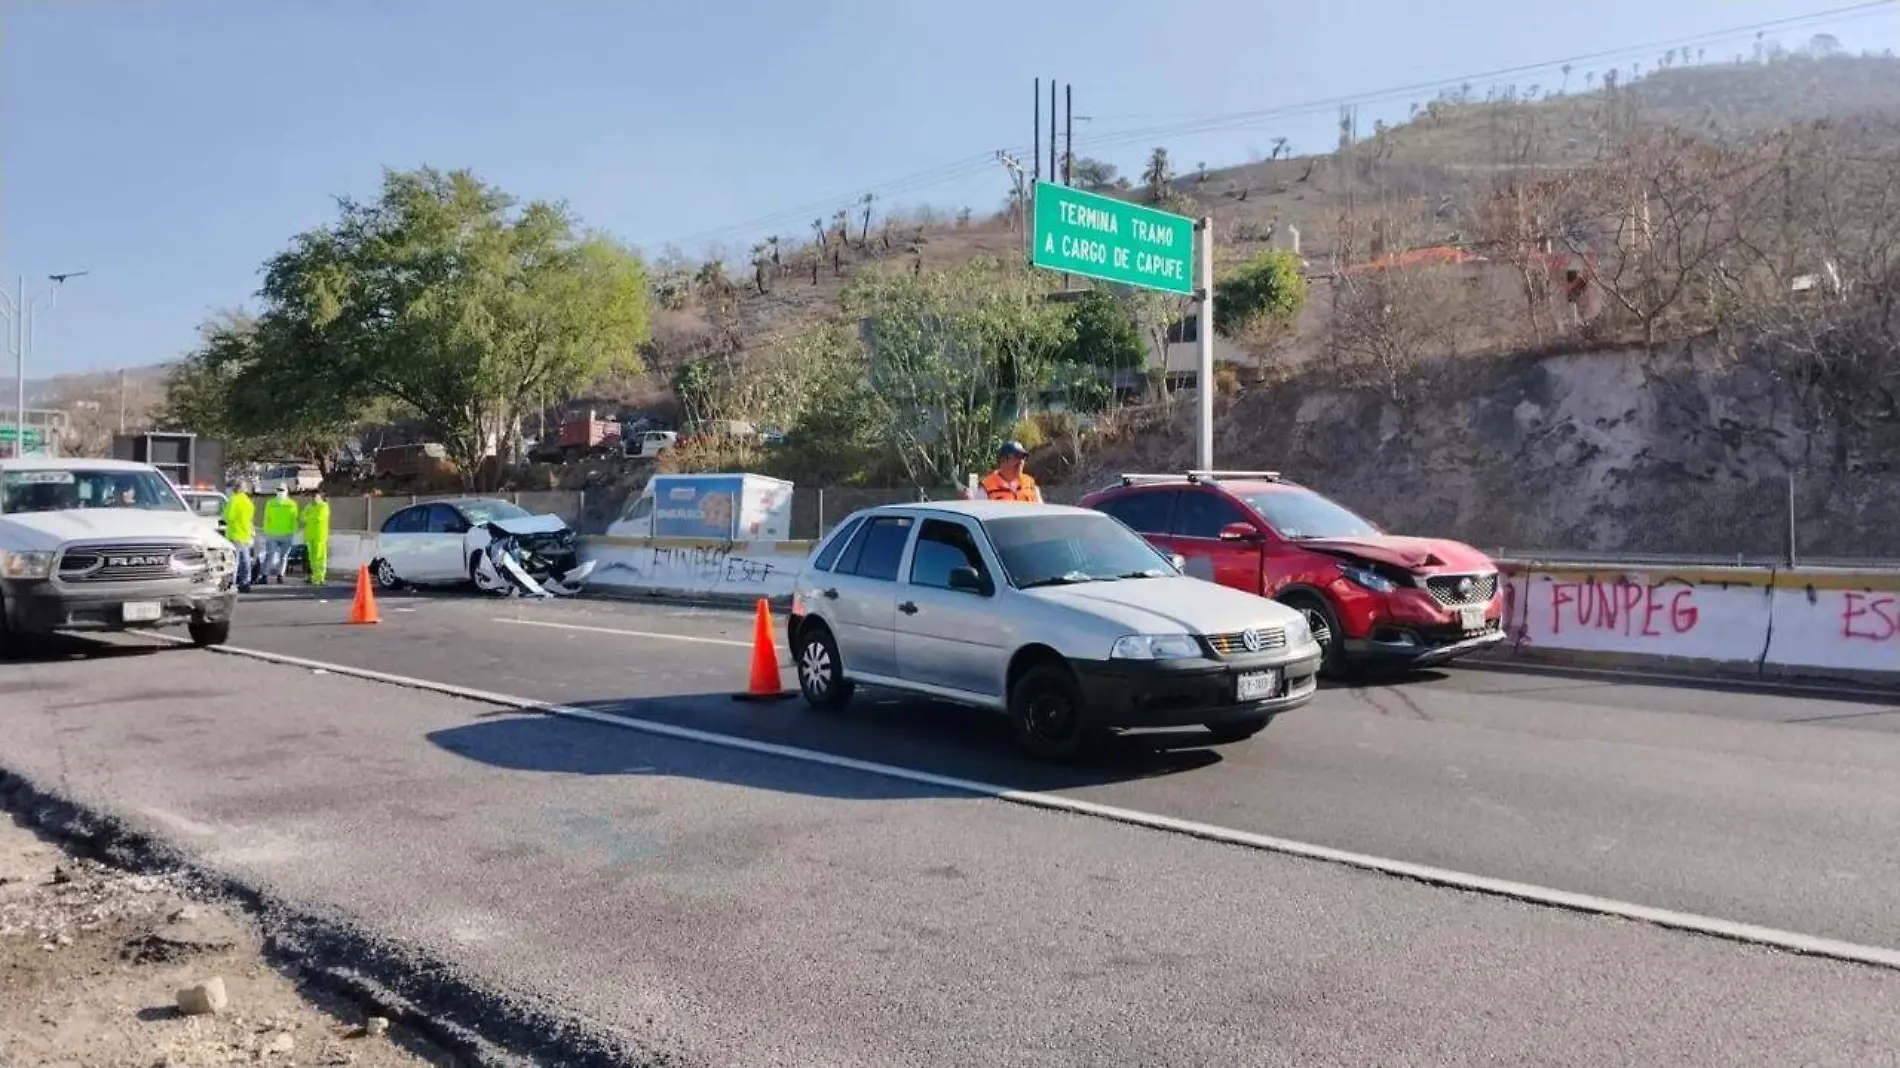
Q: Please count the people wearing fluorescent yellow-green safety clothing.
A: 3